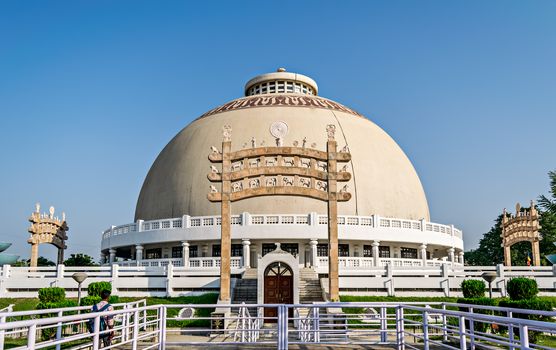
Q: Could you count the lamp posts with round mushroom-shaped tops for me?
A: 2